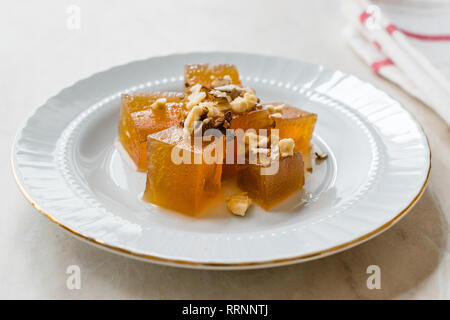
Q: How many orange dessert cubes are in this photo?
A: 6